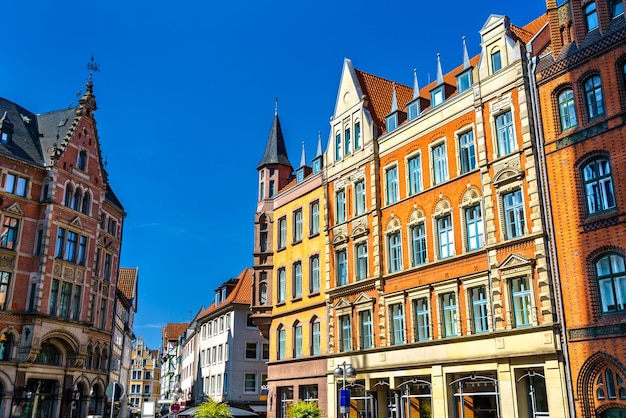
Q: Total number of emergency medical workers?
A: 0